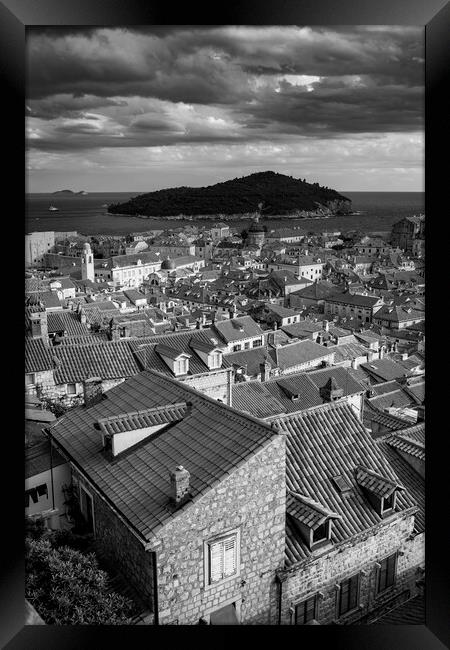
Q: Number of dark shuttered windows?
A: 3